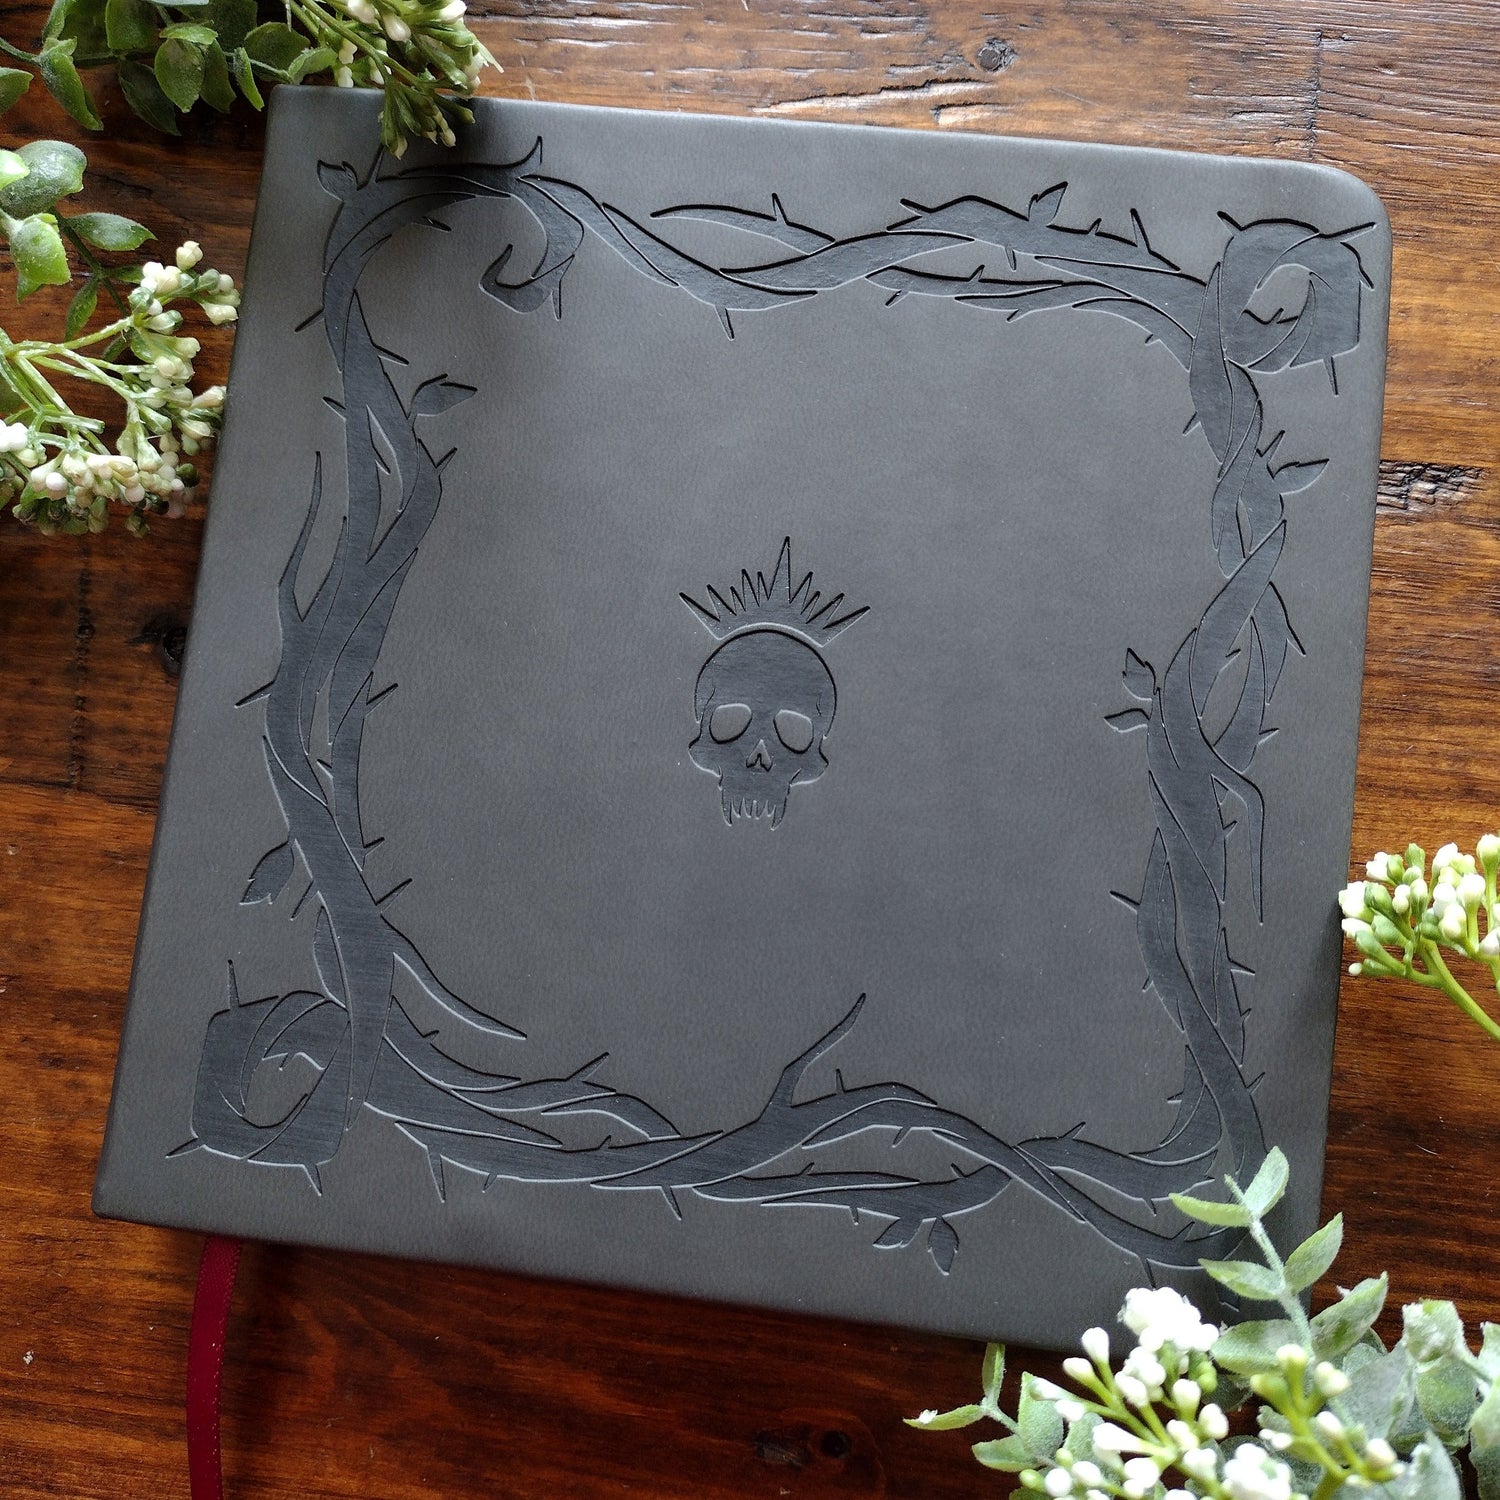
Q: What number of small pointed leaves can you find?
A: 9